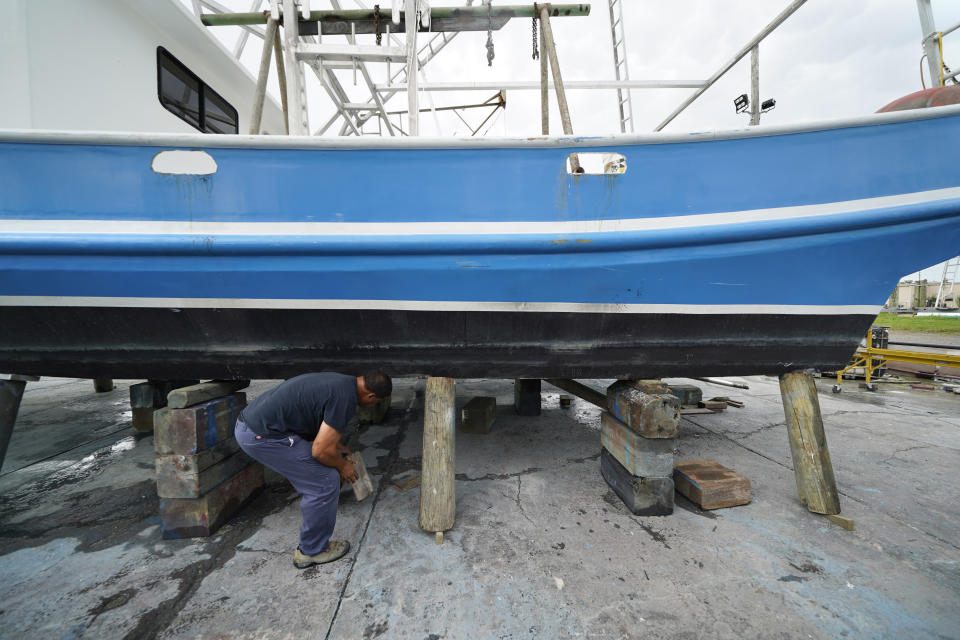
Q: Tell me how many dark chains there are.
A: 2